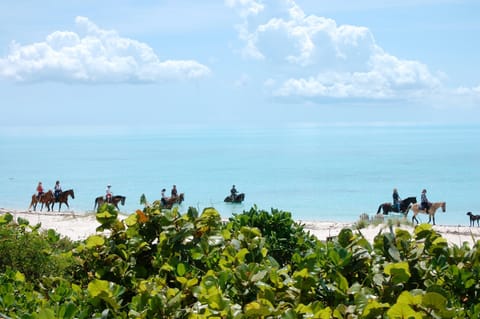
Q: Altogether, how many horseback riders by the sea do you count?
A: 8